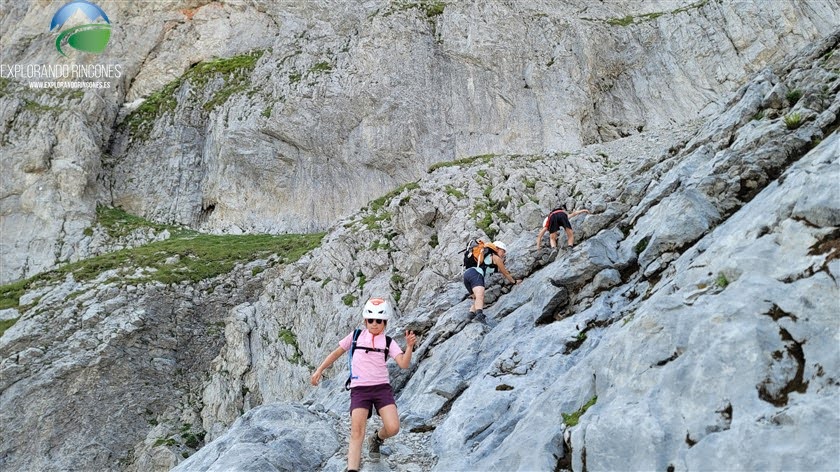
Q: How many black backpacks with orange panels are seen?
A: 1